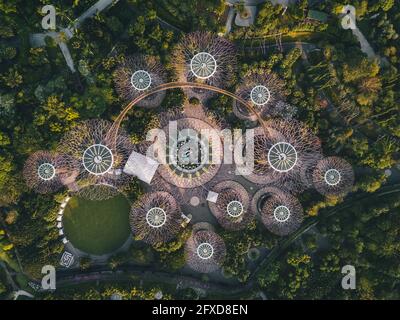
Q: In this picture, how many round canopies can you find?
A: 12